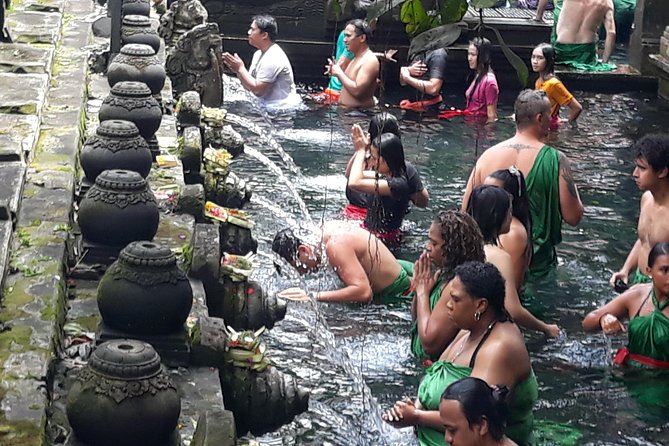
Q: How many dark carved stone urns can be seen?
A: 8